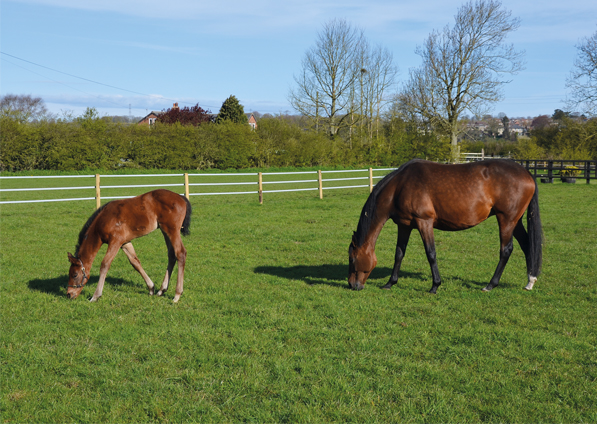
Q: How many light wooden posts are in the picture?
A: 5